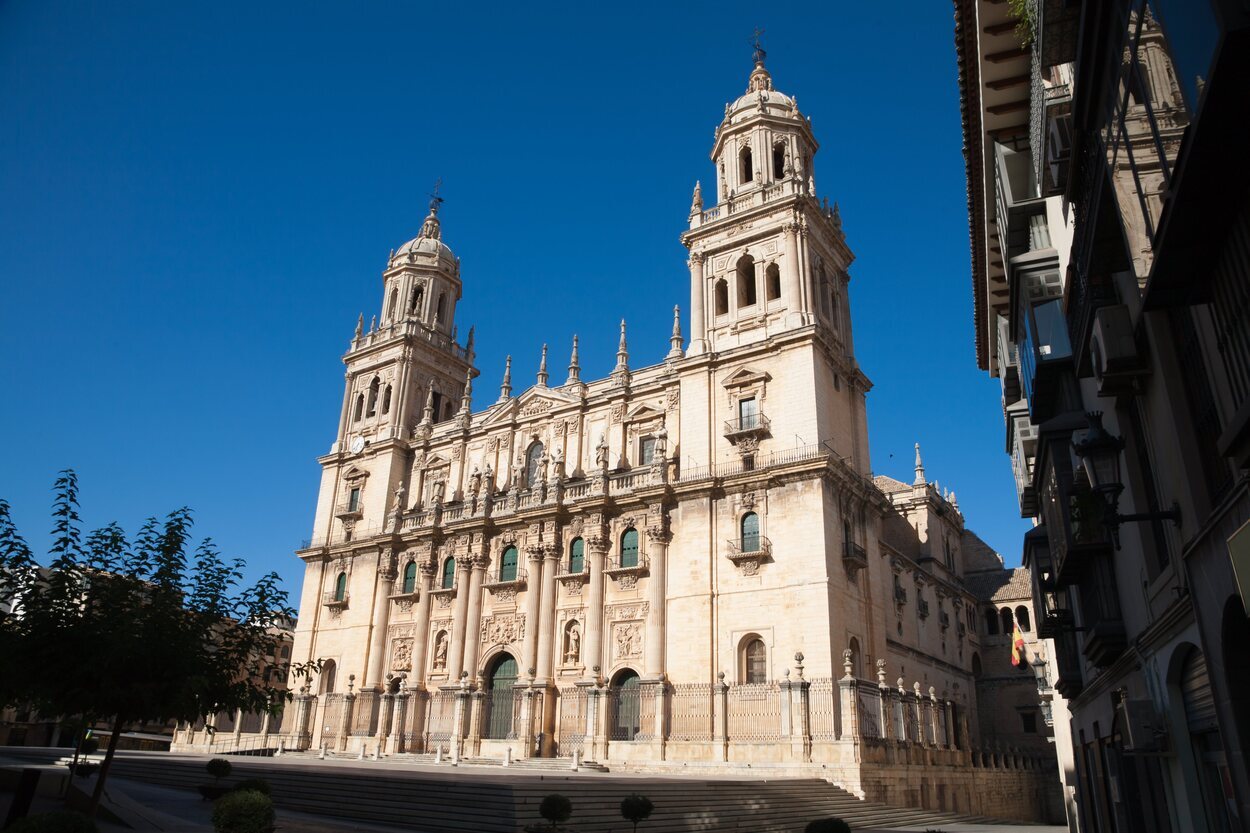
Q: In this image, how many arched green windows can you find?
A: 7